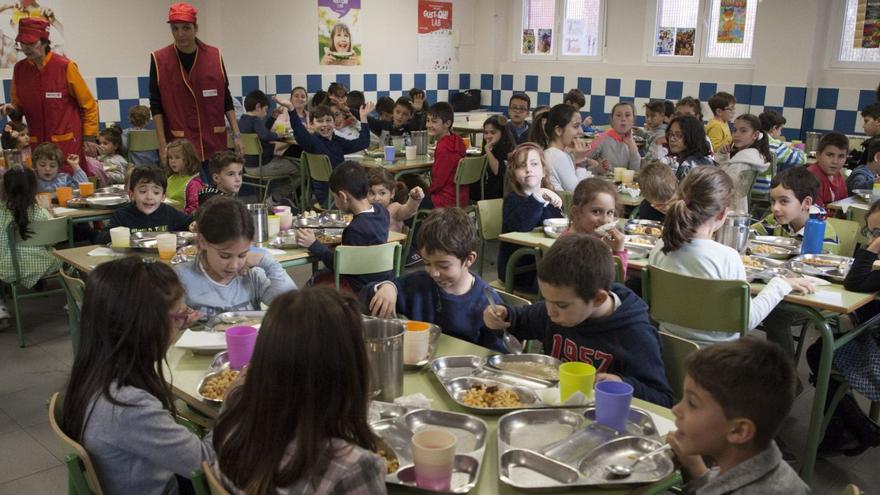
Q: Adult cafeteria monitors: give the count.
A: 2